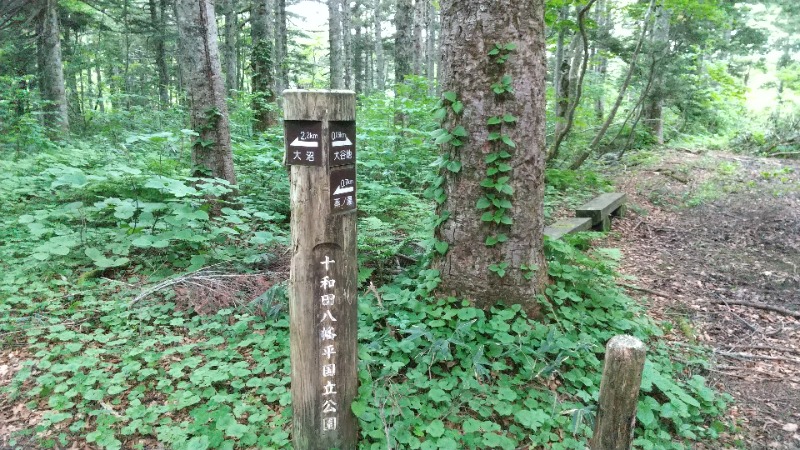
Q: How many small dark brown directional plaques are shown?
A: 3